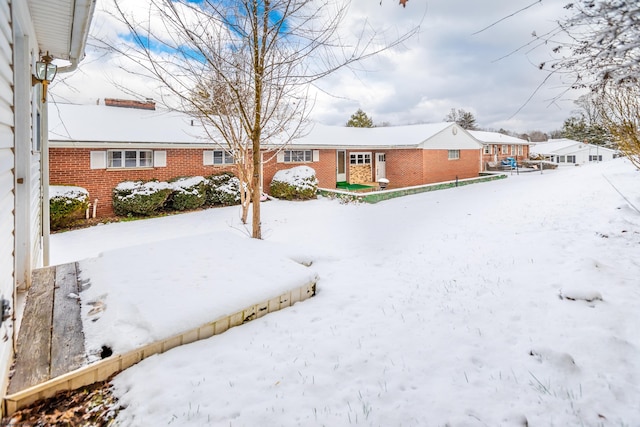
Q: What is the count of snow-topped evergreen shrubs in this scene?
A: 5